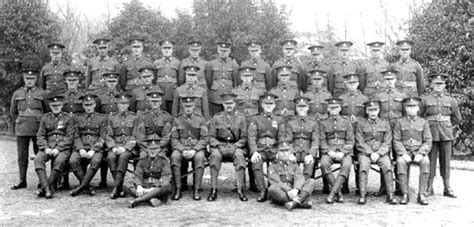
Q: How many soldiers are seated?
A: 13